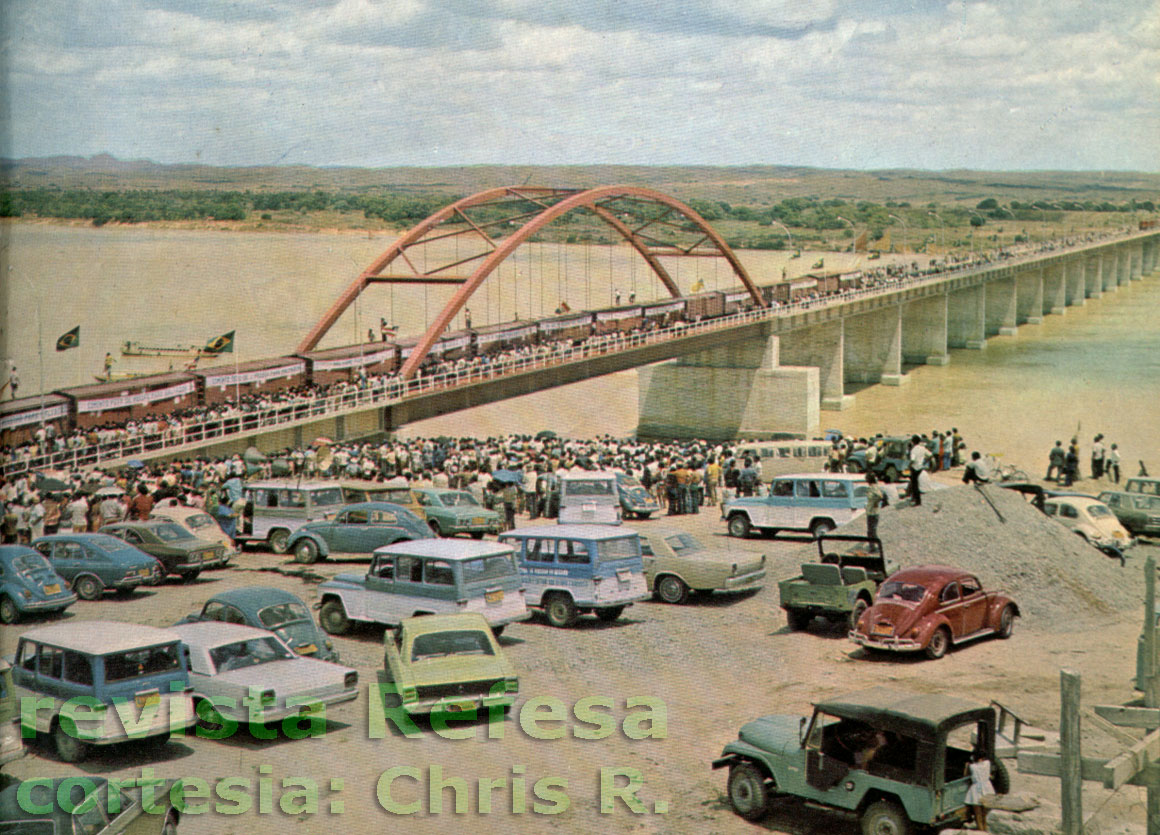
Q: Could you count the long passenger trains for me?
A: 1